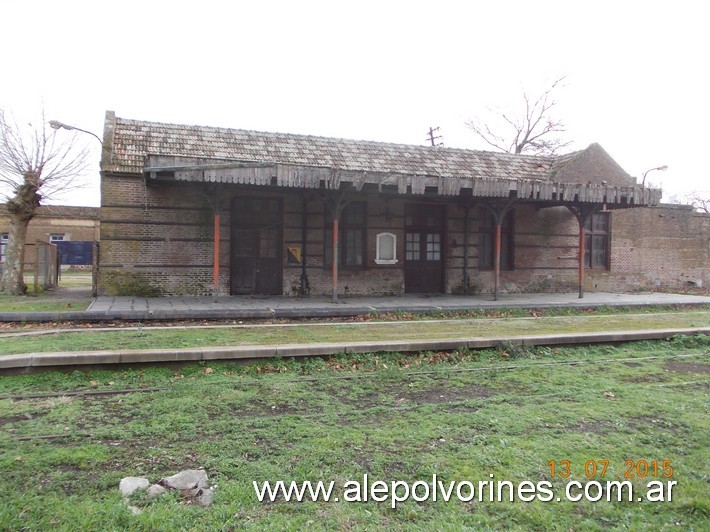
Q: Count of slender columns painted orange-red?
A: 4